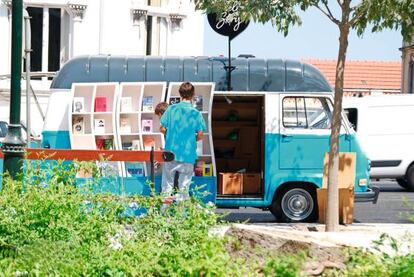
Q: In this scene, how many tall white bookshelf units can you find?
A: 3